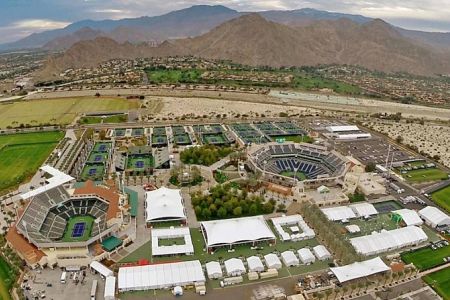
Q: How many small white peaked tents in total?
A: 7